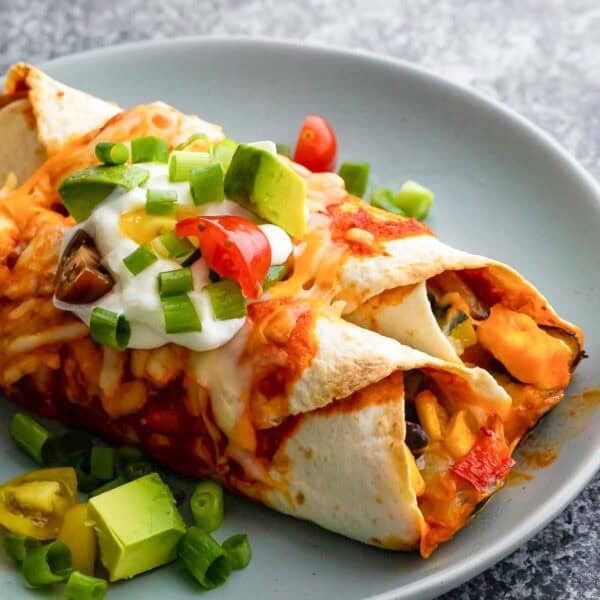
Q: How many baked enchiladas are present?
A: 2